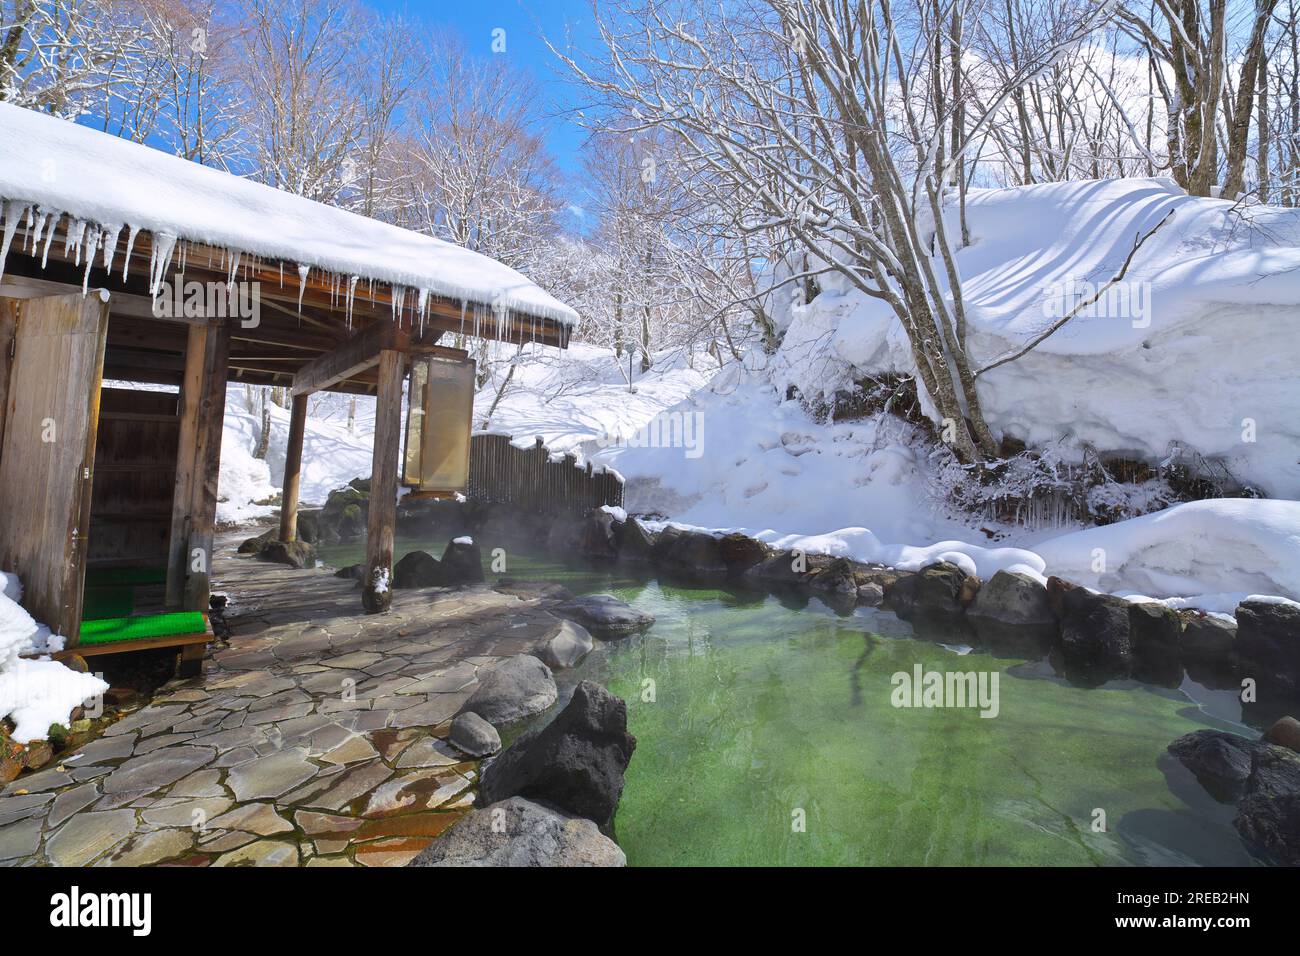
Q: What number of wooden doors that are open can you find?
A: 1